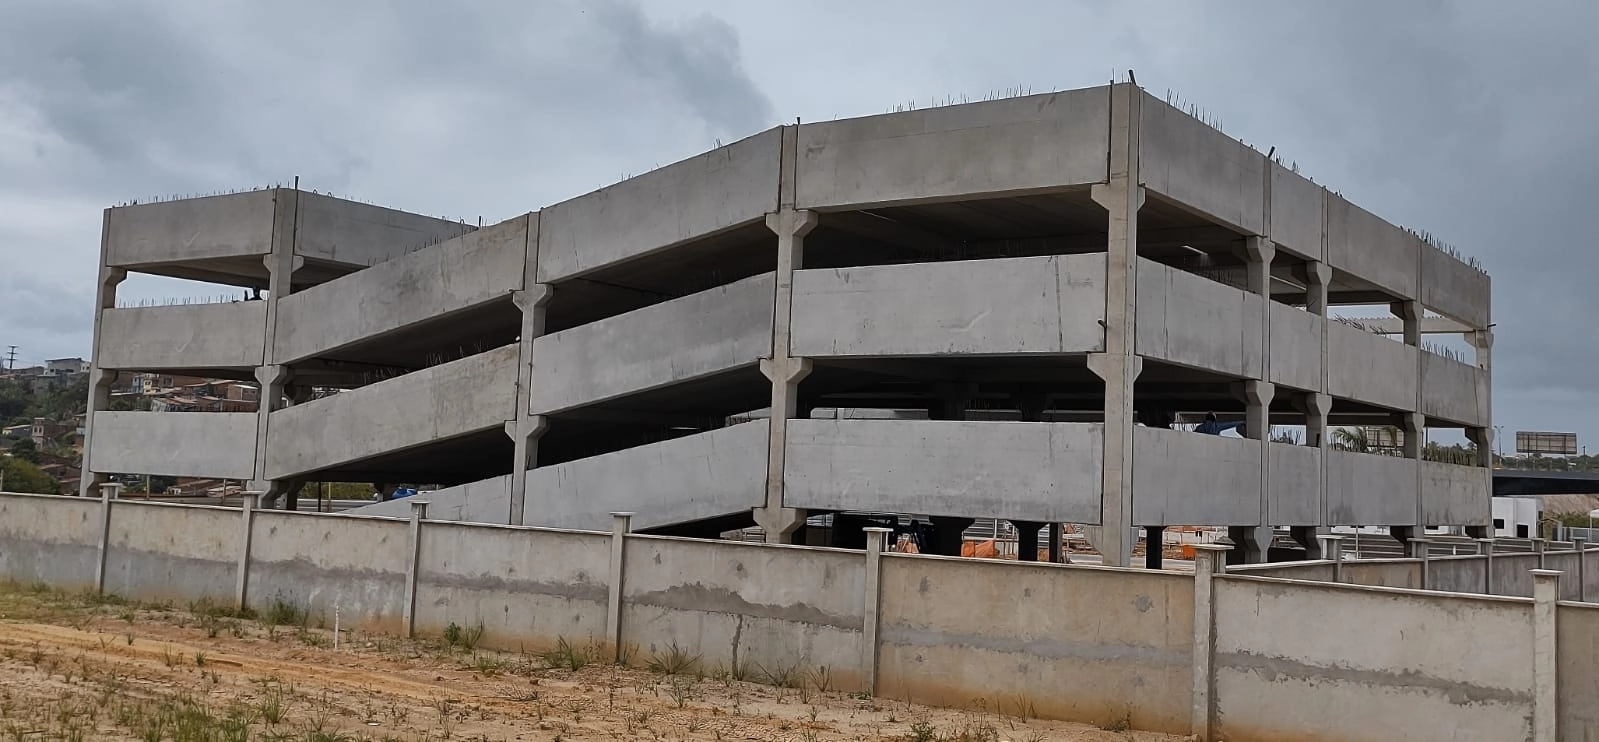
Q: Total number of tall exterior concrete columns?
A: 9